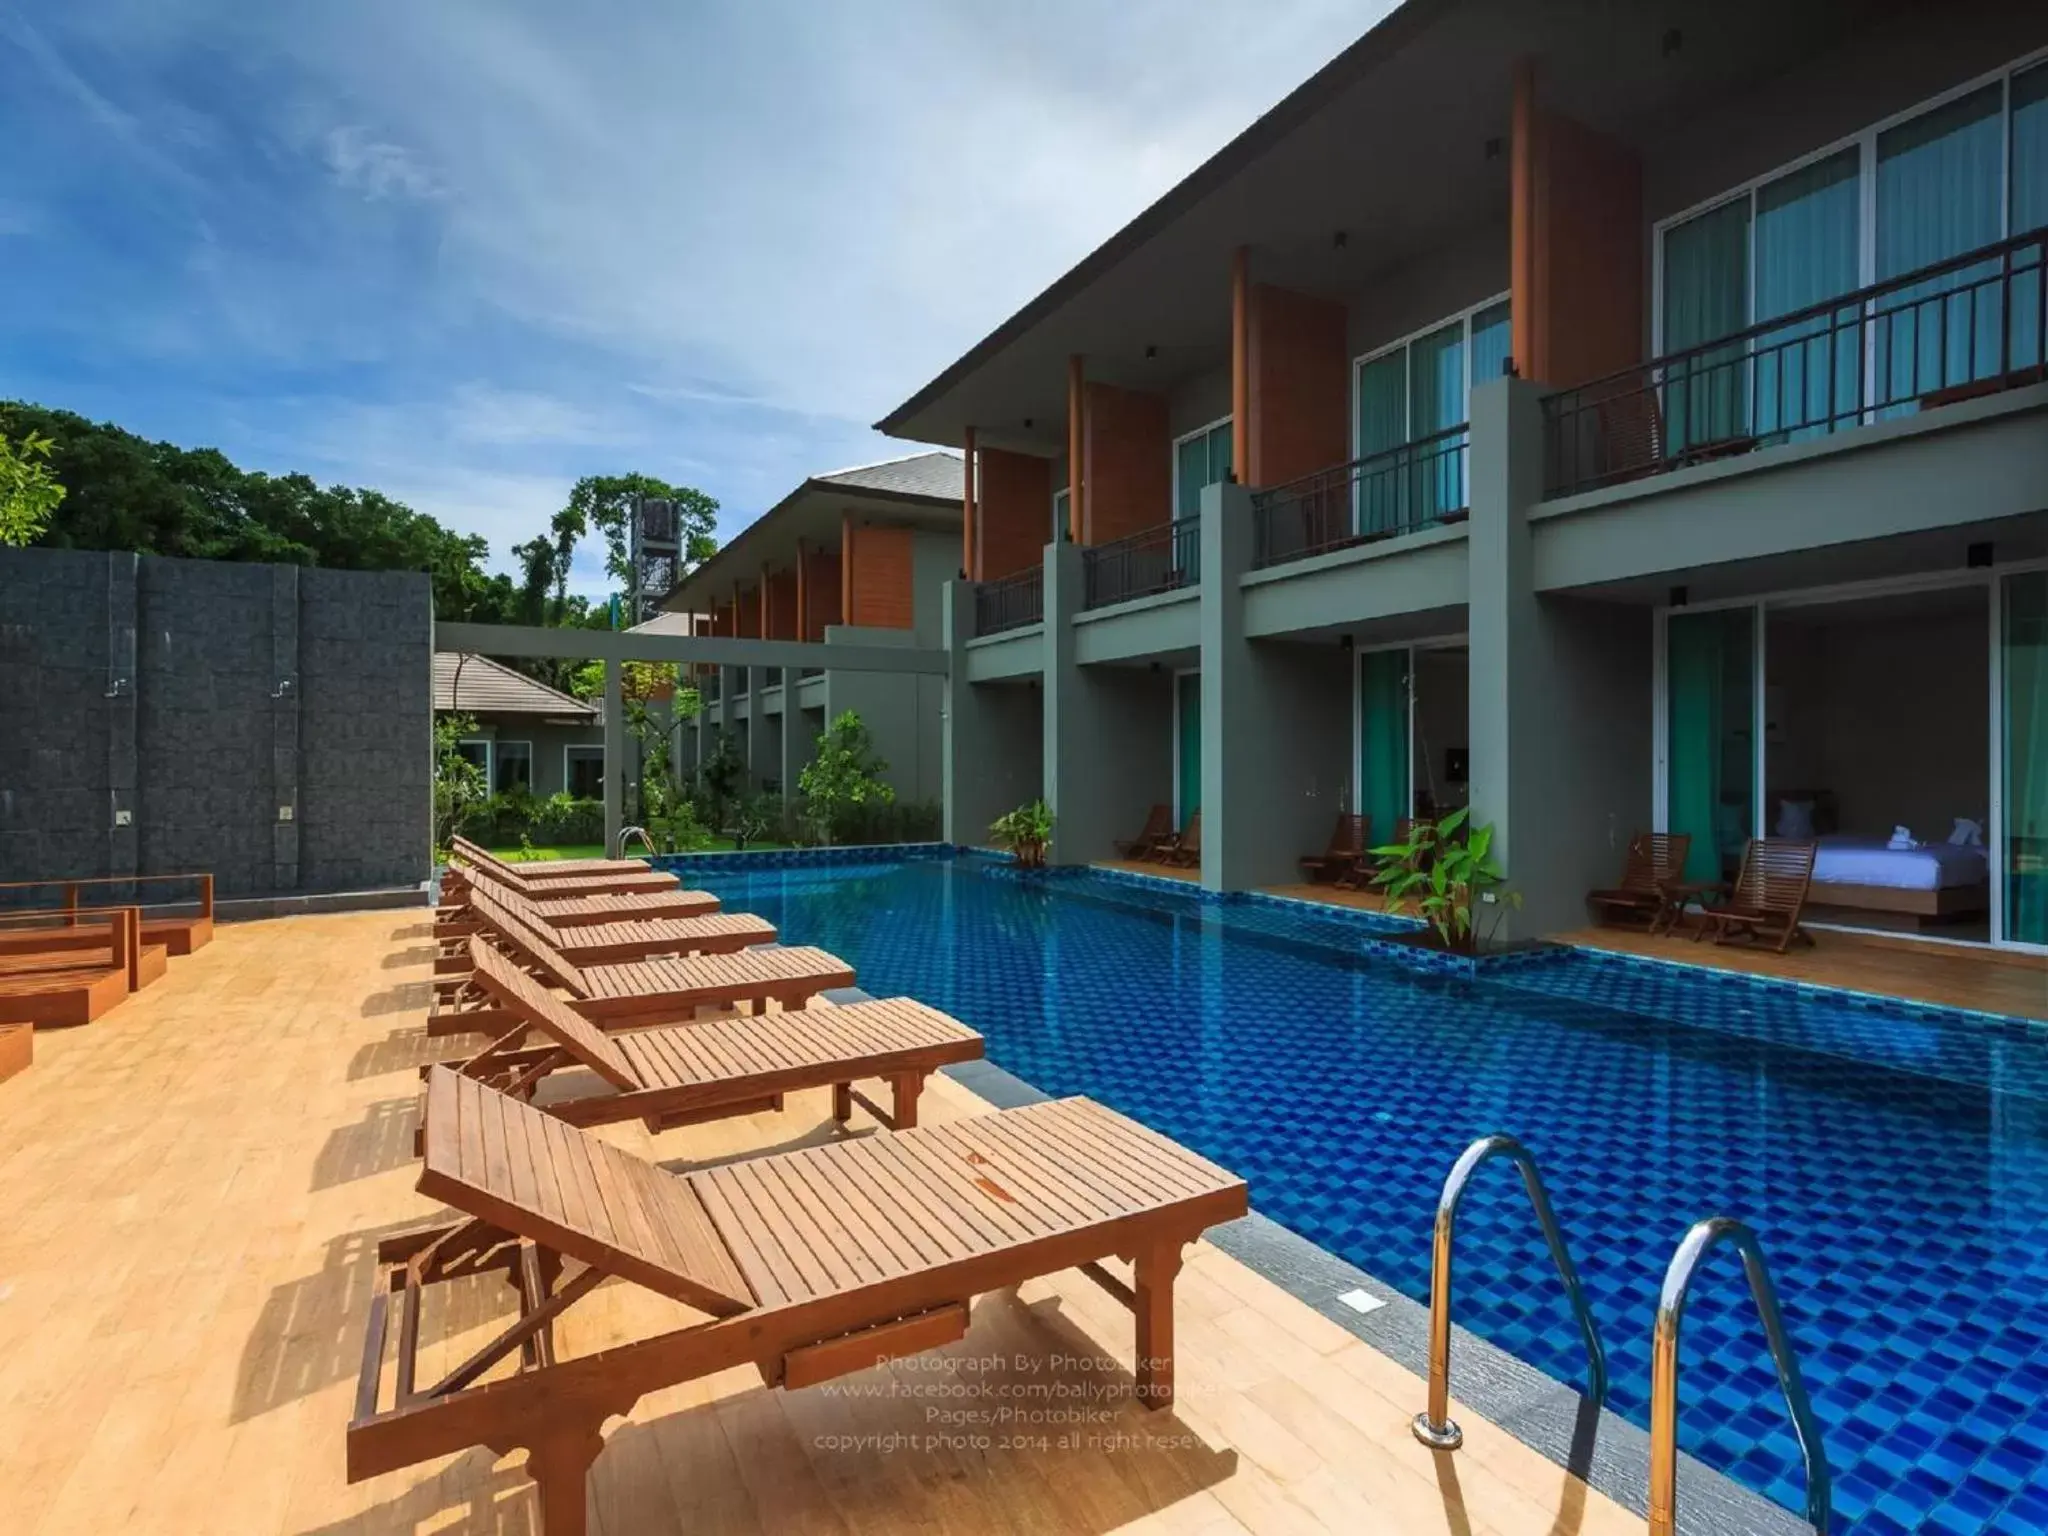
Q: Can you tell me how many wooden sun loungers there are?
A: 7